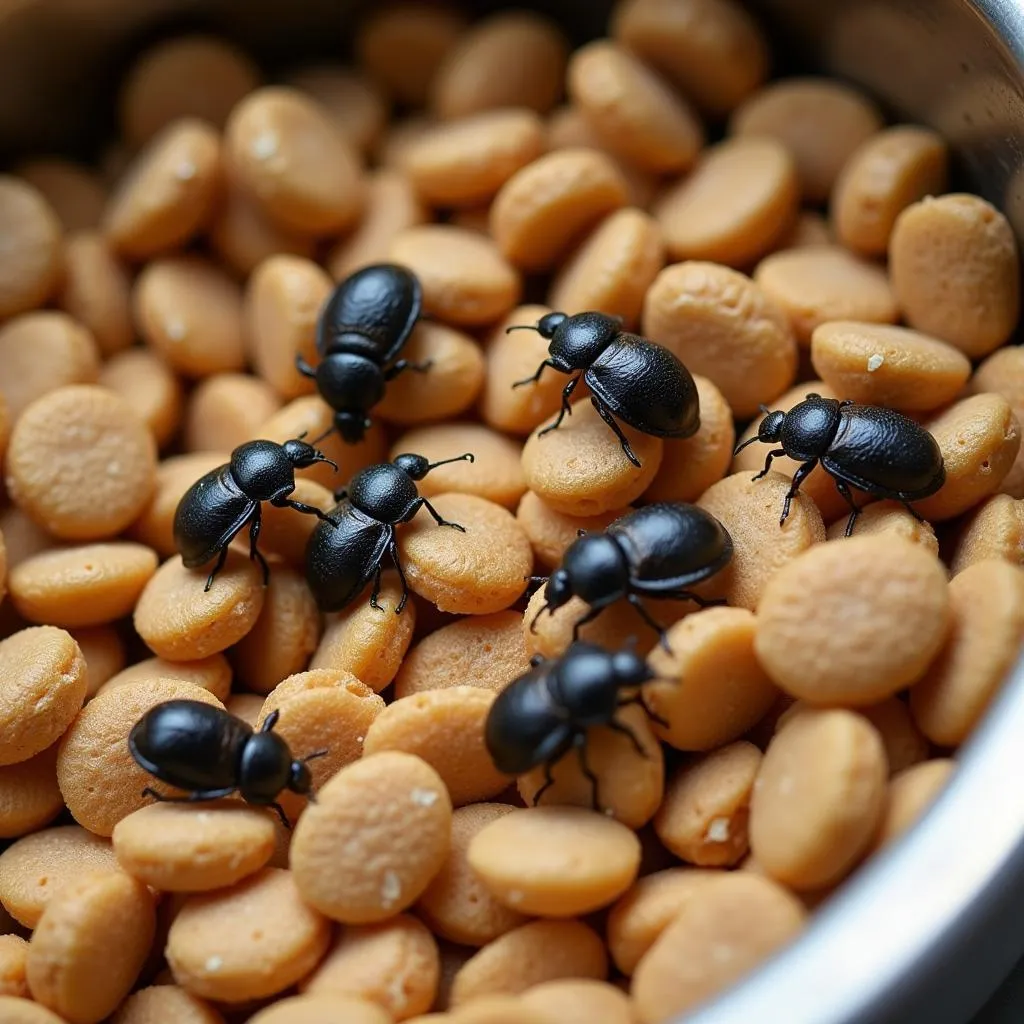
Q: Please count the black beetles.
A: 8